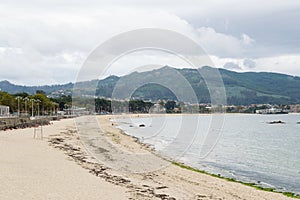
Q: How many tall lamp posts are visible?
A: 4